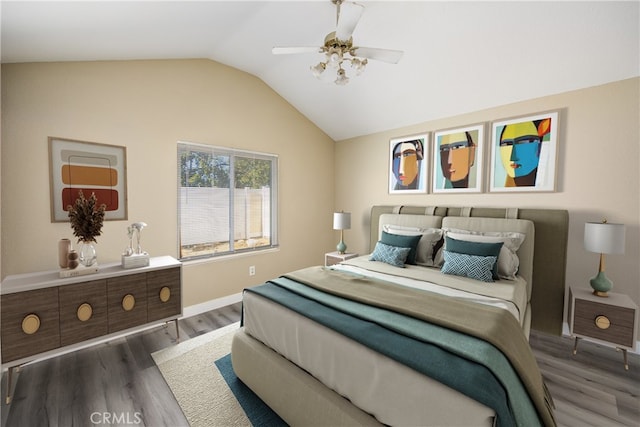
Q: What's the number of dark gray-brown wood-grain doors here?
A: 4